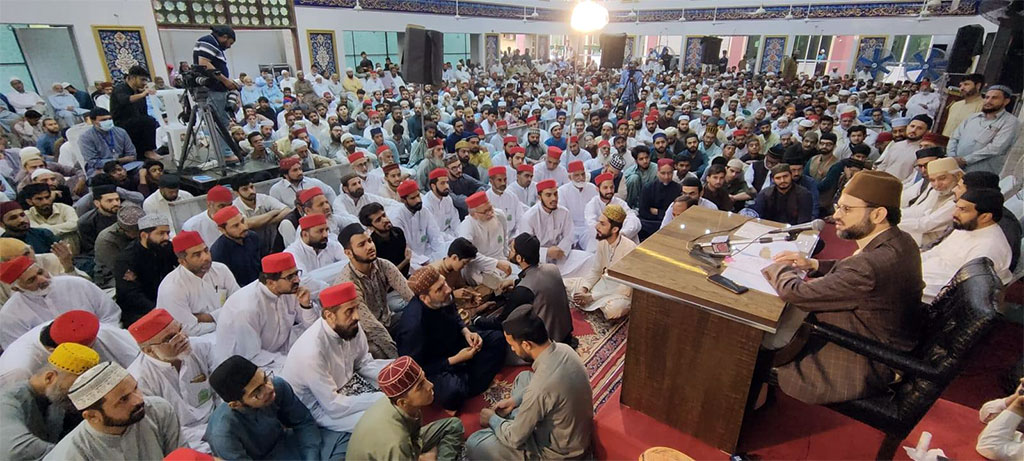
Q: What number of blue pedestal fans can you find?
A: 2